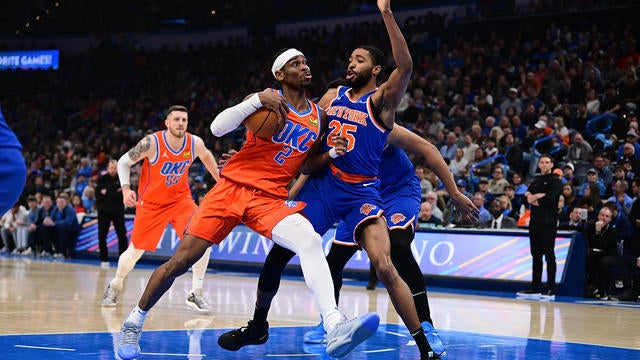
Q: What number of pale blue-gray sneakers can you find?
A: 2